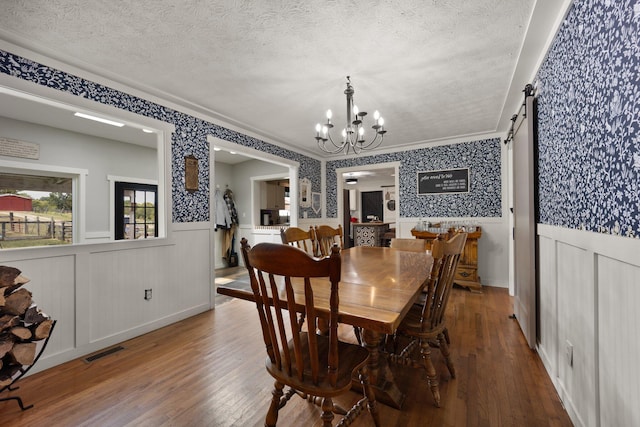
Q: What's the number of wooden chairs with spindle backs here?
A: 5